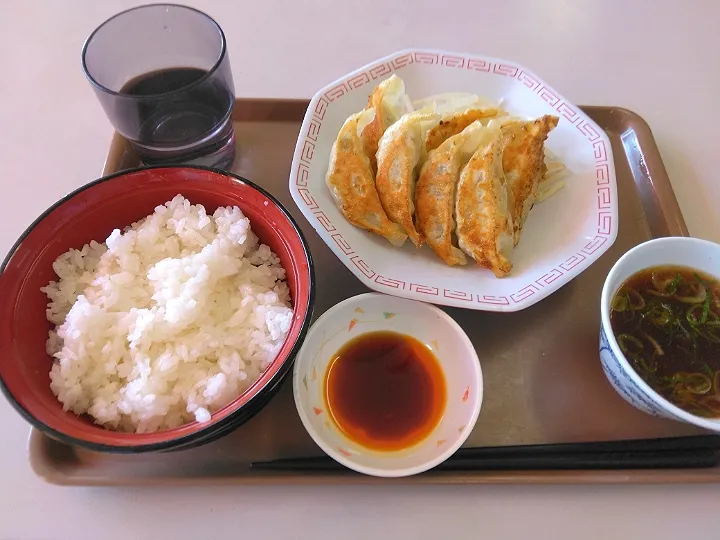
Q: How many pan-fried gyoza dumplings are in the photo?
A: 7